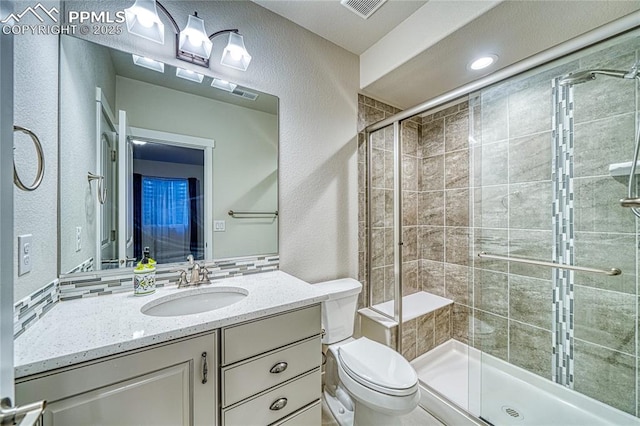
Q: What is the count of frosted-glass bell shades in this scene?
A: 3